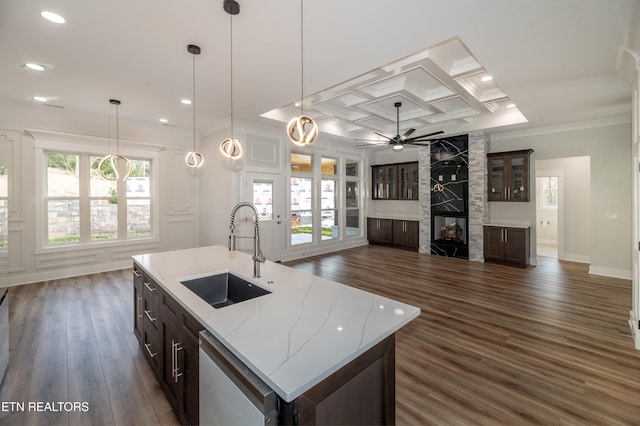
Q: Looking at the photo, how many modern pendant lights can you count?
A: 4